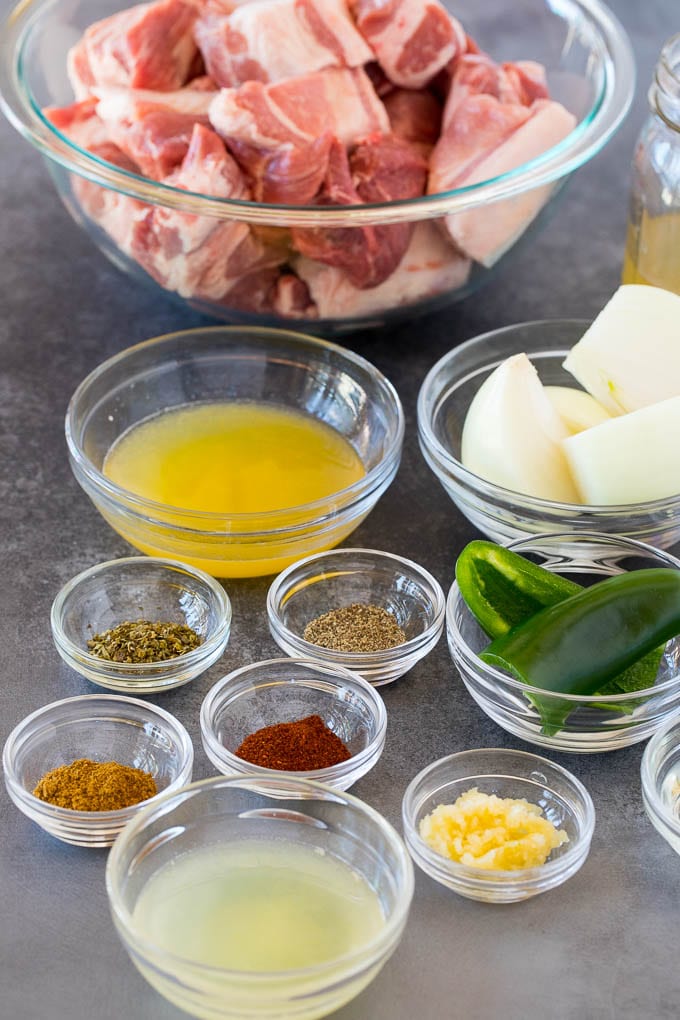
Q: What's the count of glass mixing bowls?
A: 11